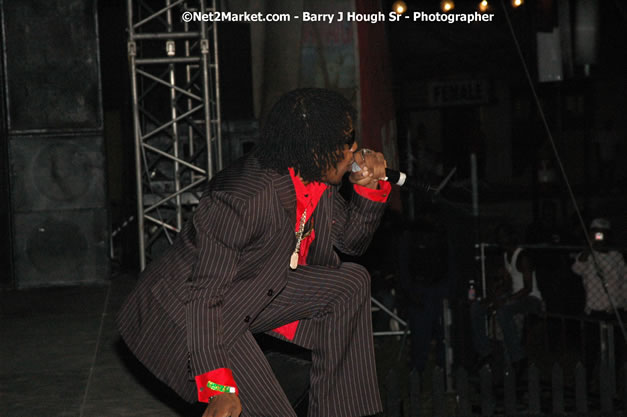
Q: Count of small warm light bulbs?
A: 4